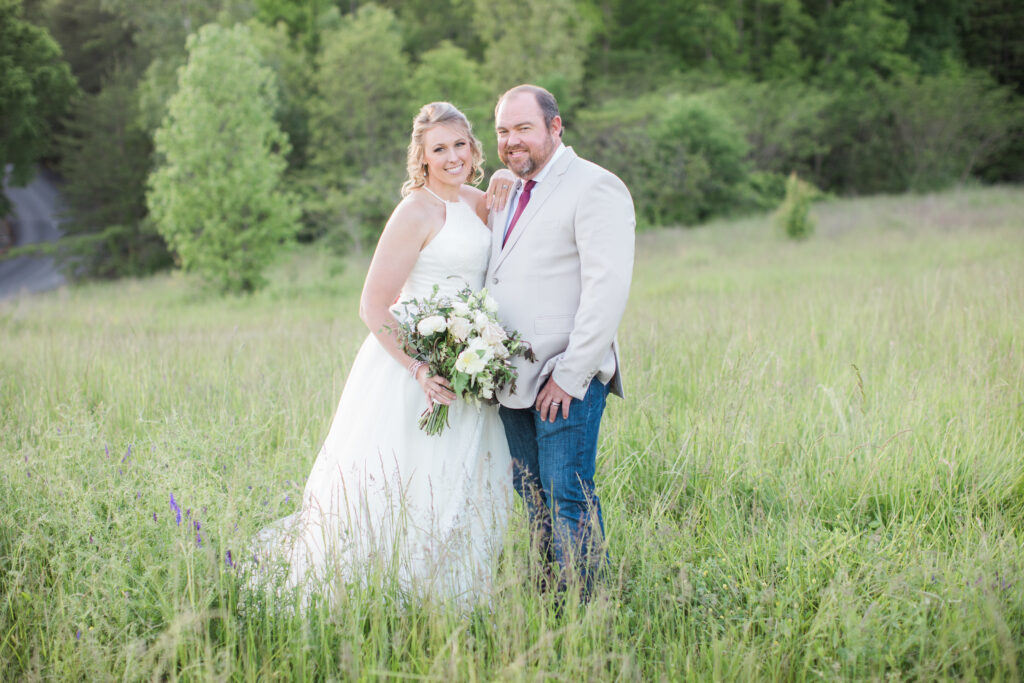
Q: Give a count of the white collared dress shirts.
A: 1